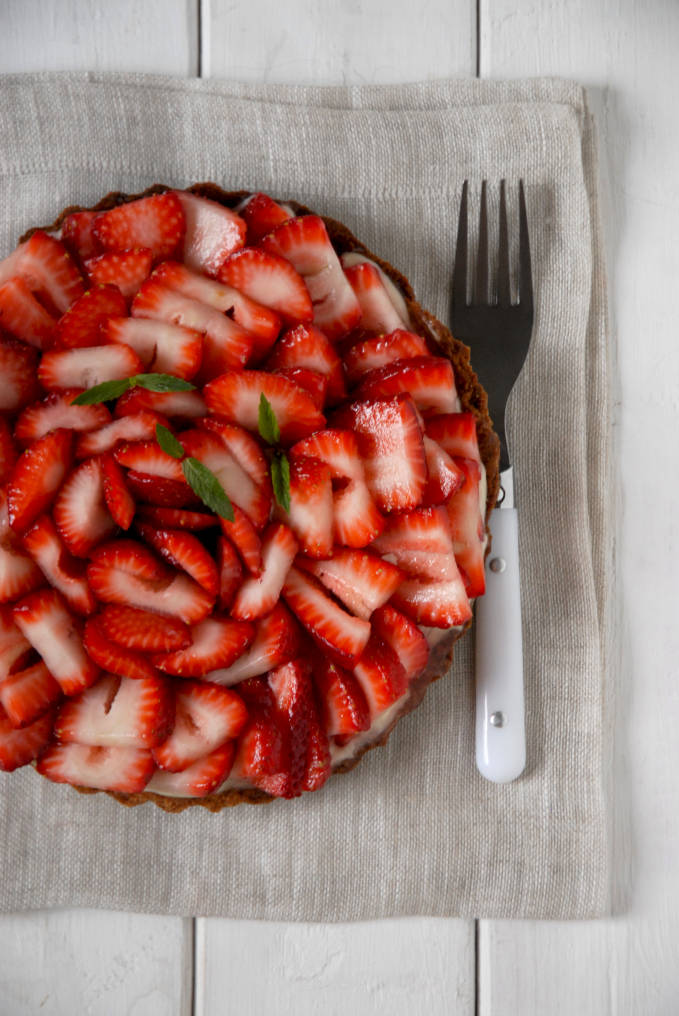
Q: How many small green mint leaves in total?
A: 6